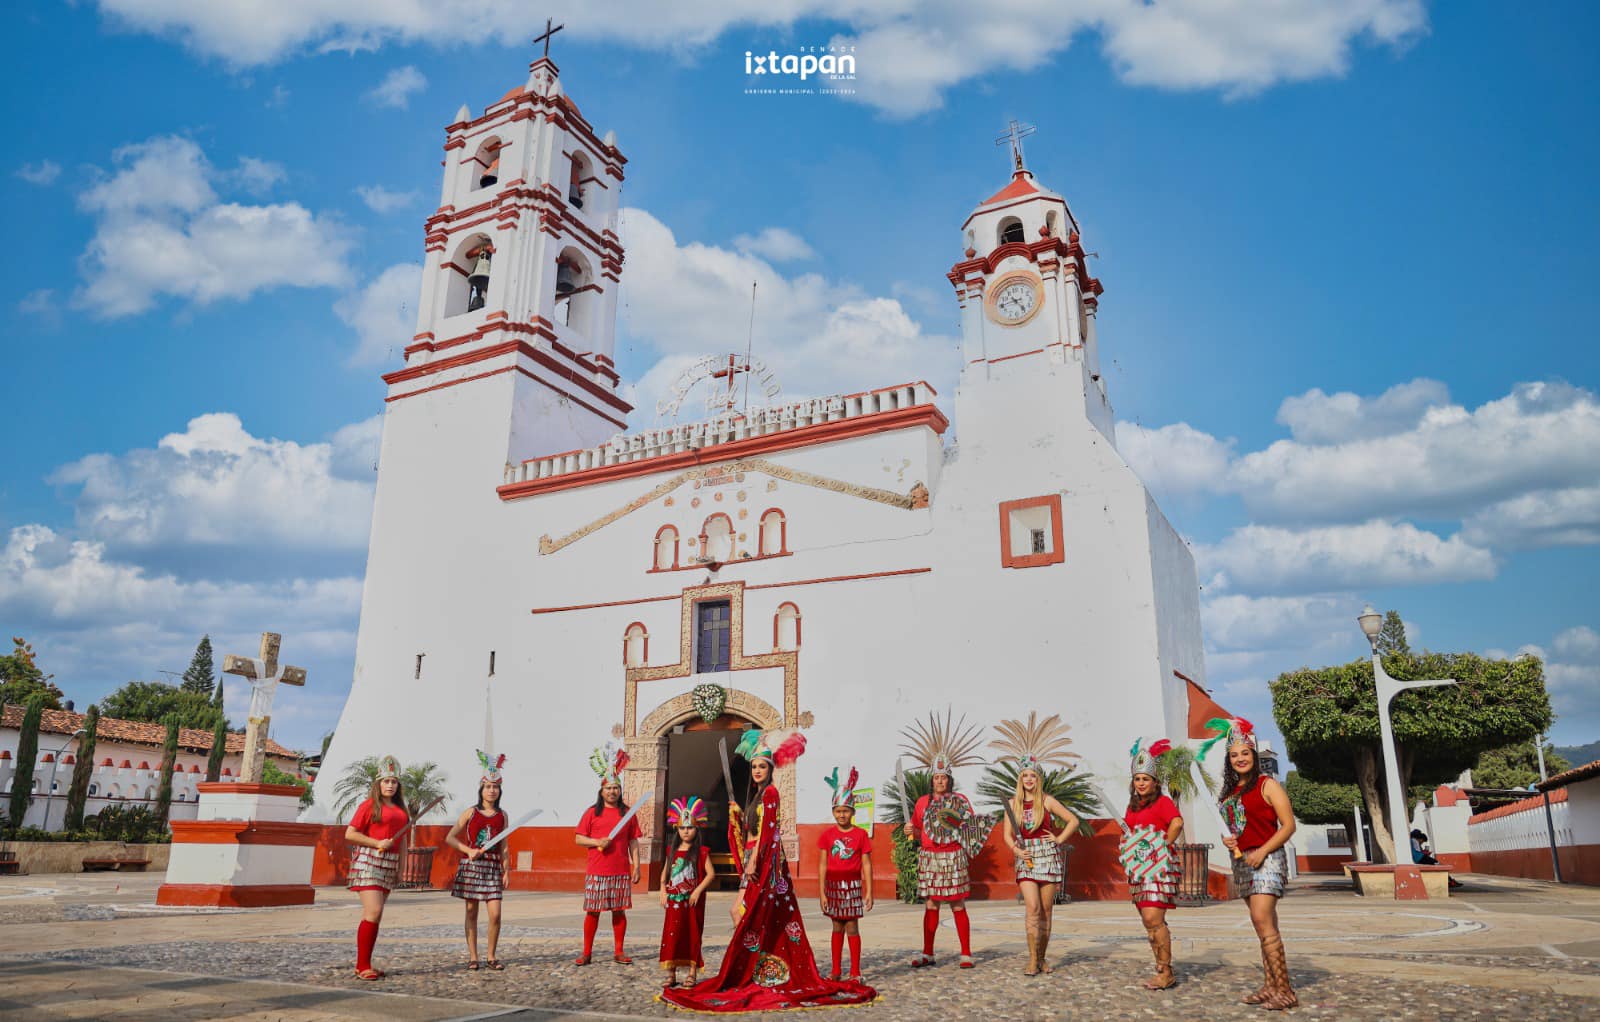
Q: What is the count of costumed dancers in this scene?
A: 10